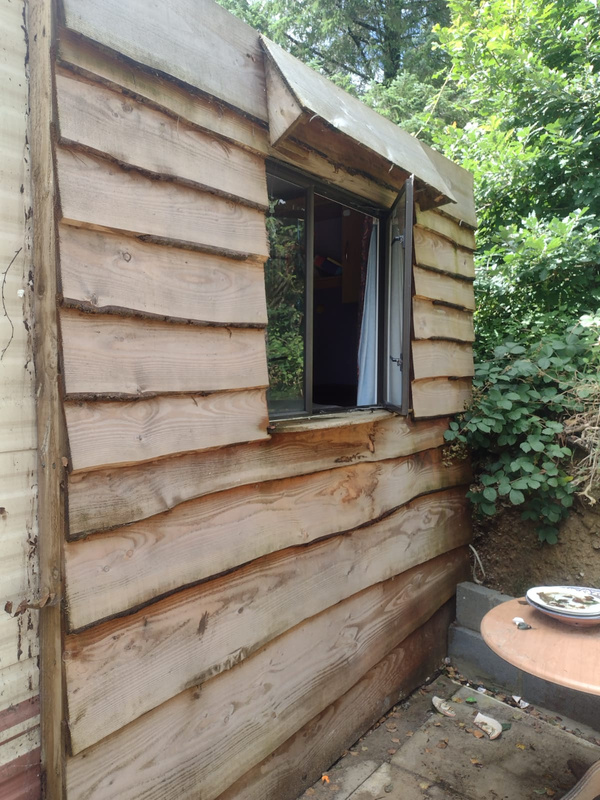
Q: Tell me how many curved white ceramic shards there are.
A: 2